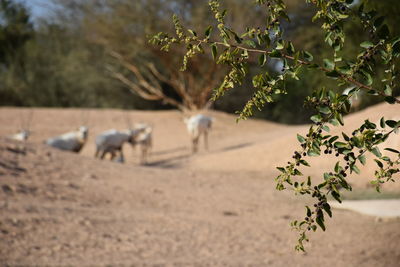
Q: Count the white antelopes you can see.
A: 5